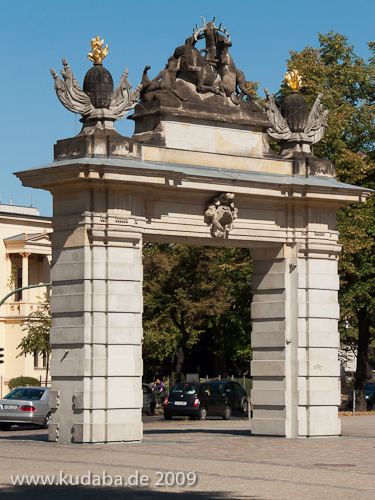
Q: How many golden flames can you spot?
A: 2